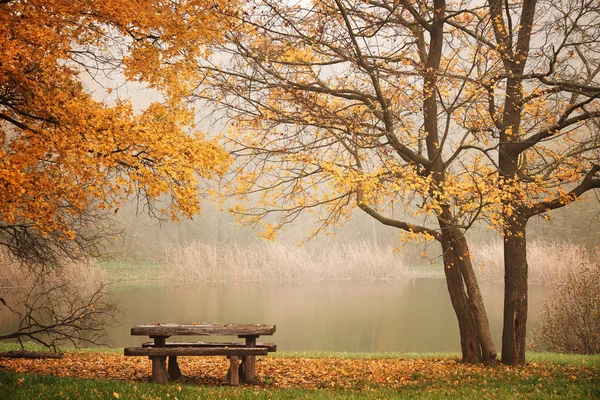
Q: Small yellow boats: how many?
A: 0